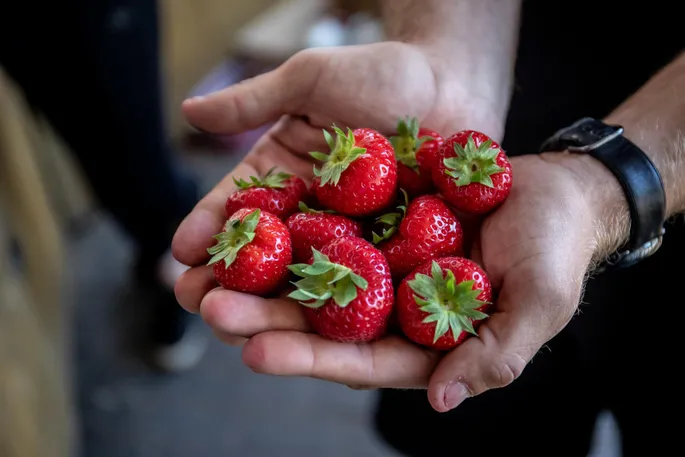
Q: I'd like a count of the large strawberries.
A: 9